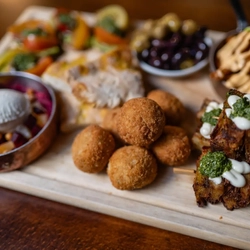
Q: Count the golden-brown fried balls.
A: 6